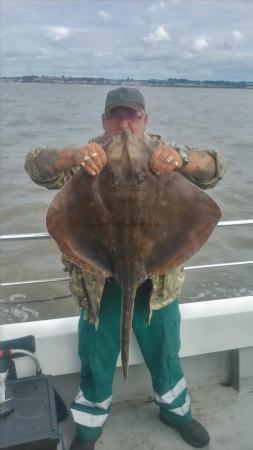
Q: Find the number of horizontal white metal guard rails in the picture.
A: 2